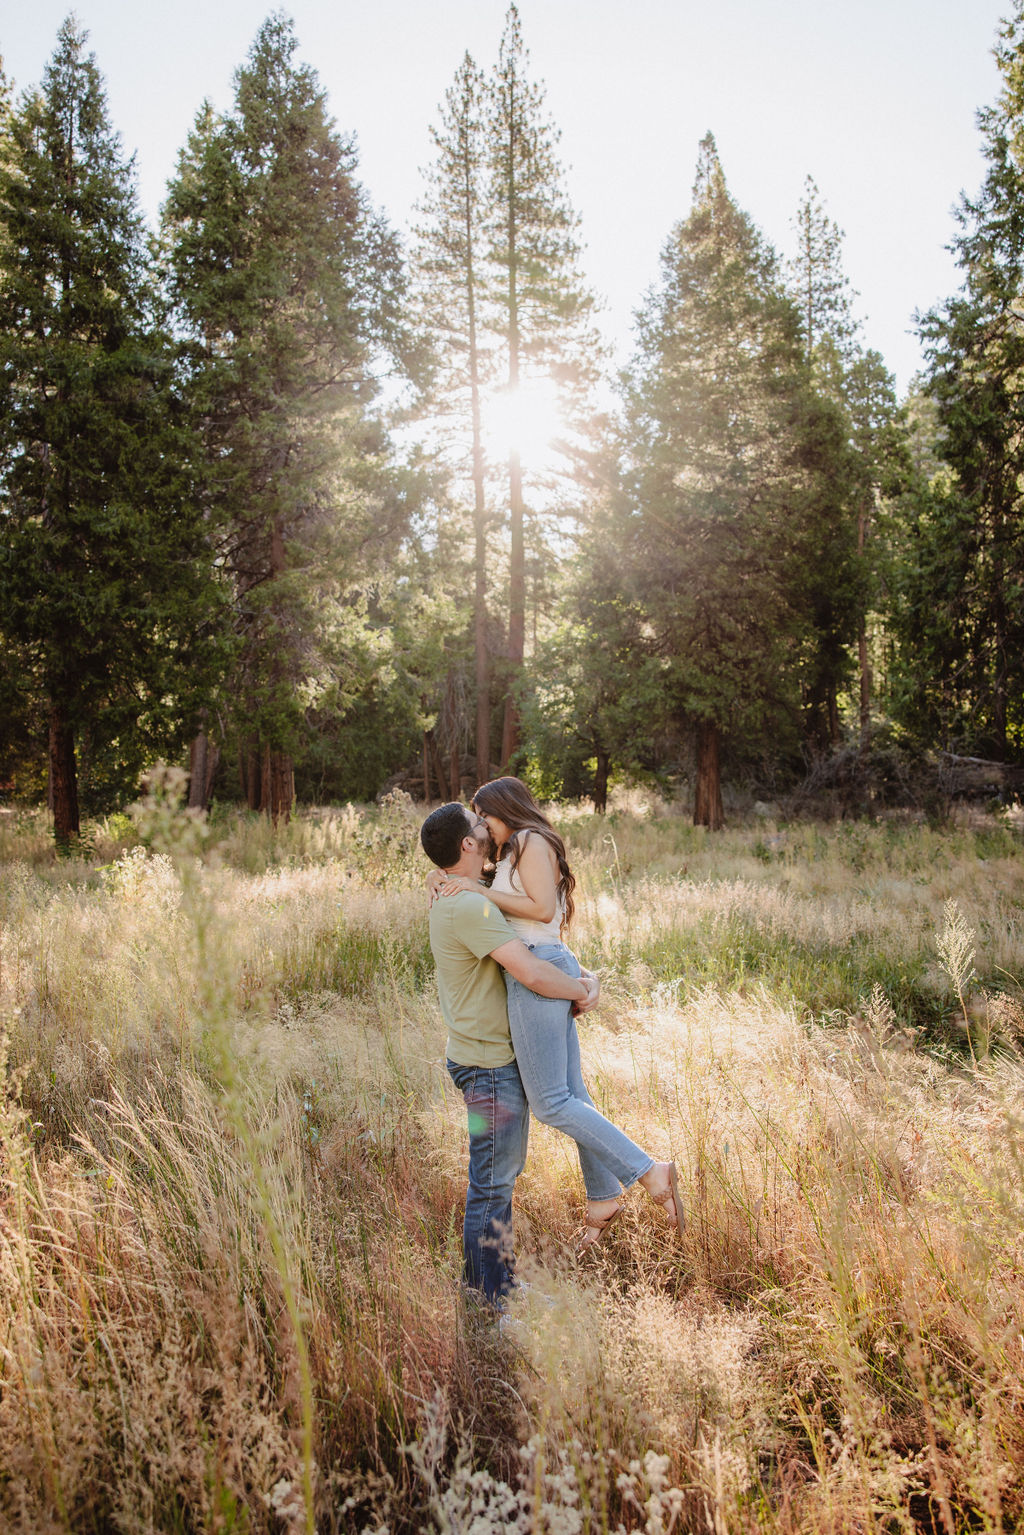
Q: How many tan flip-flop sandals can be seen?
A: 2